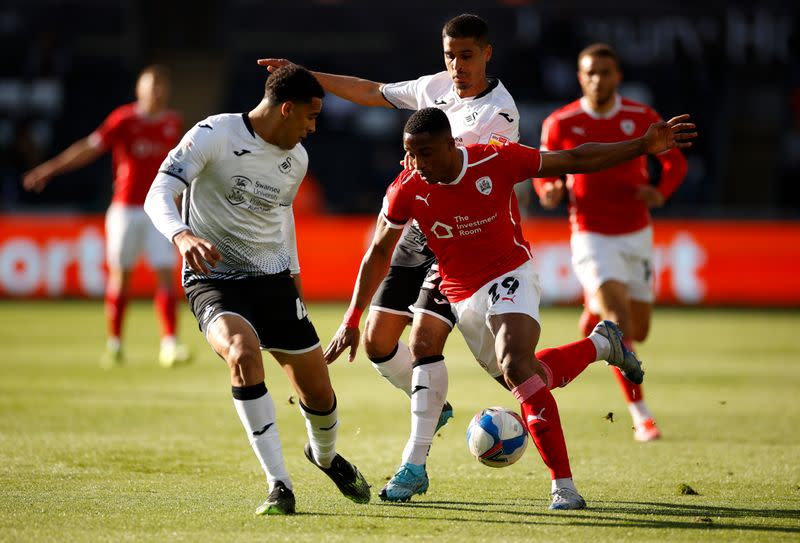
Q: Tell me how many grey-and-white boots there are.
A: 2